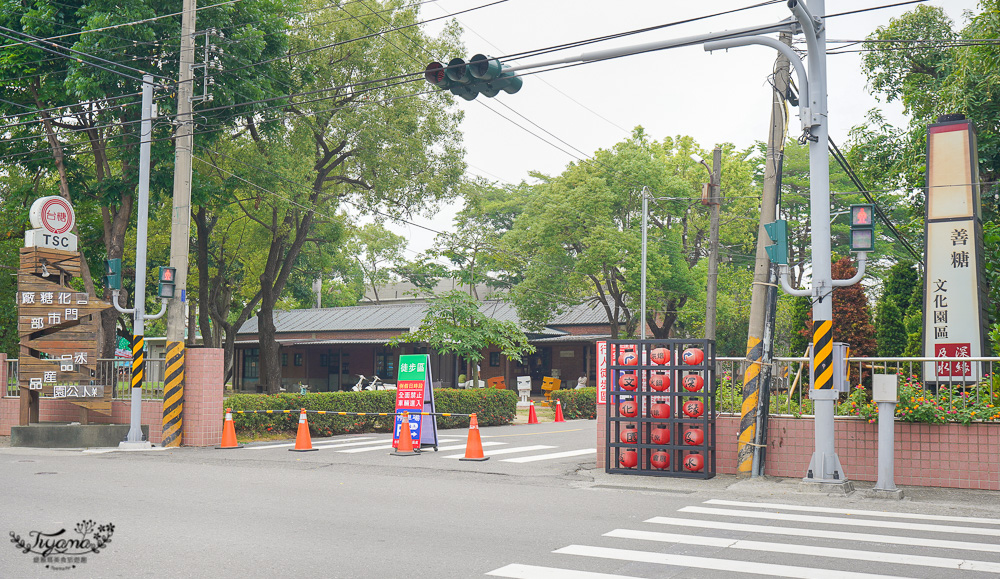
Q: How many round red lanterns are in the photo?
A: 15